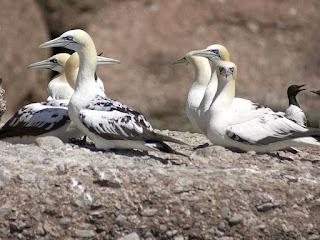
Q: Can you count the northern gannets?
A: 6